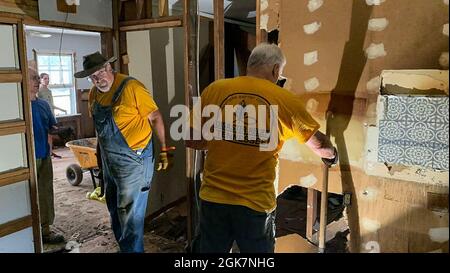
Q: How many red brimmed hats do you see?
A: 0